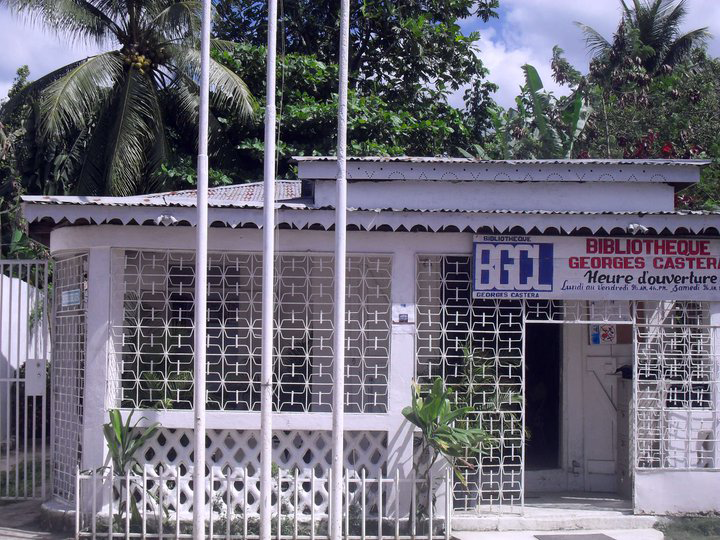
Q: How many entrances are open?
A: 1